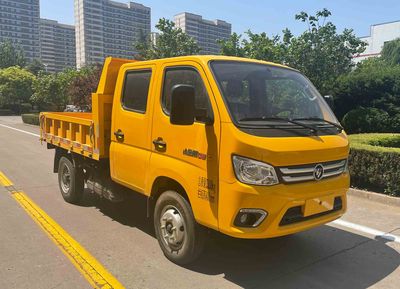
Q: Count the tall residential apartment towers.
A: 4